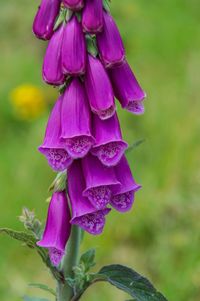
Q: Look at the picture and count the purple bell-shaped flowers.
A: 15